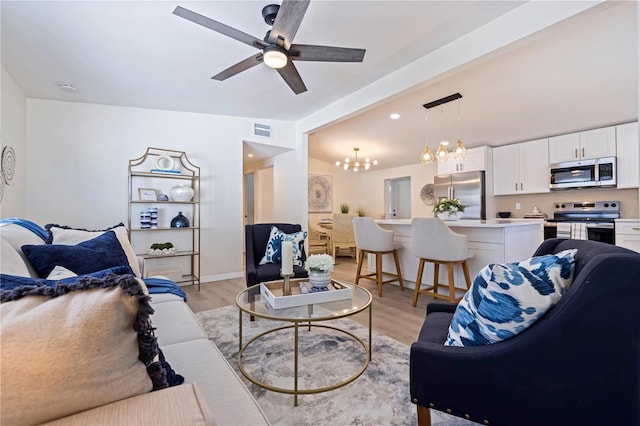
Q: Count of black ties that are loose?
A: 0